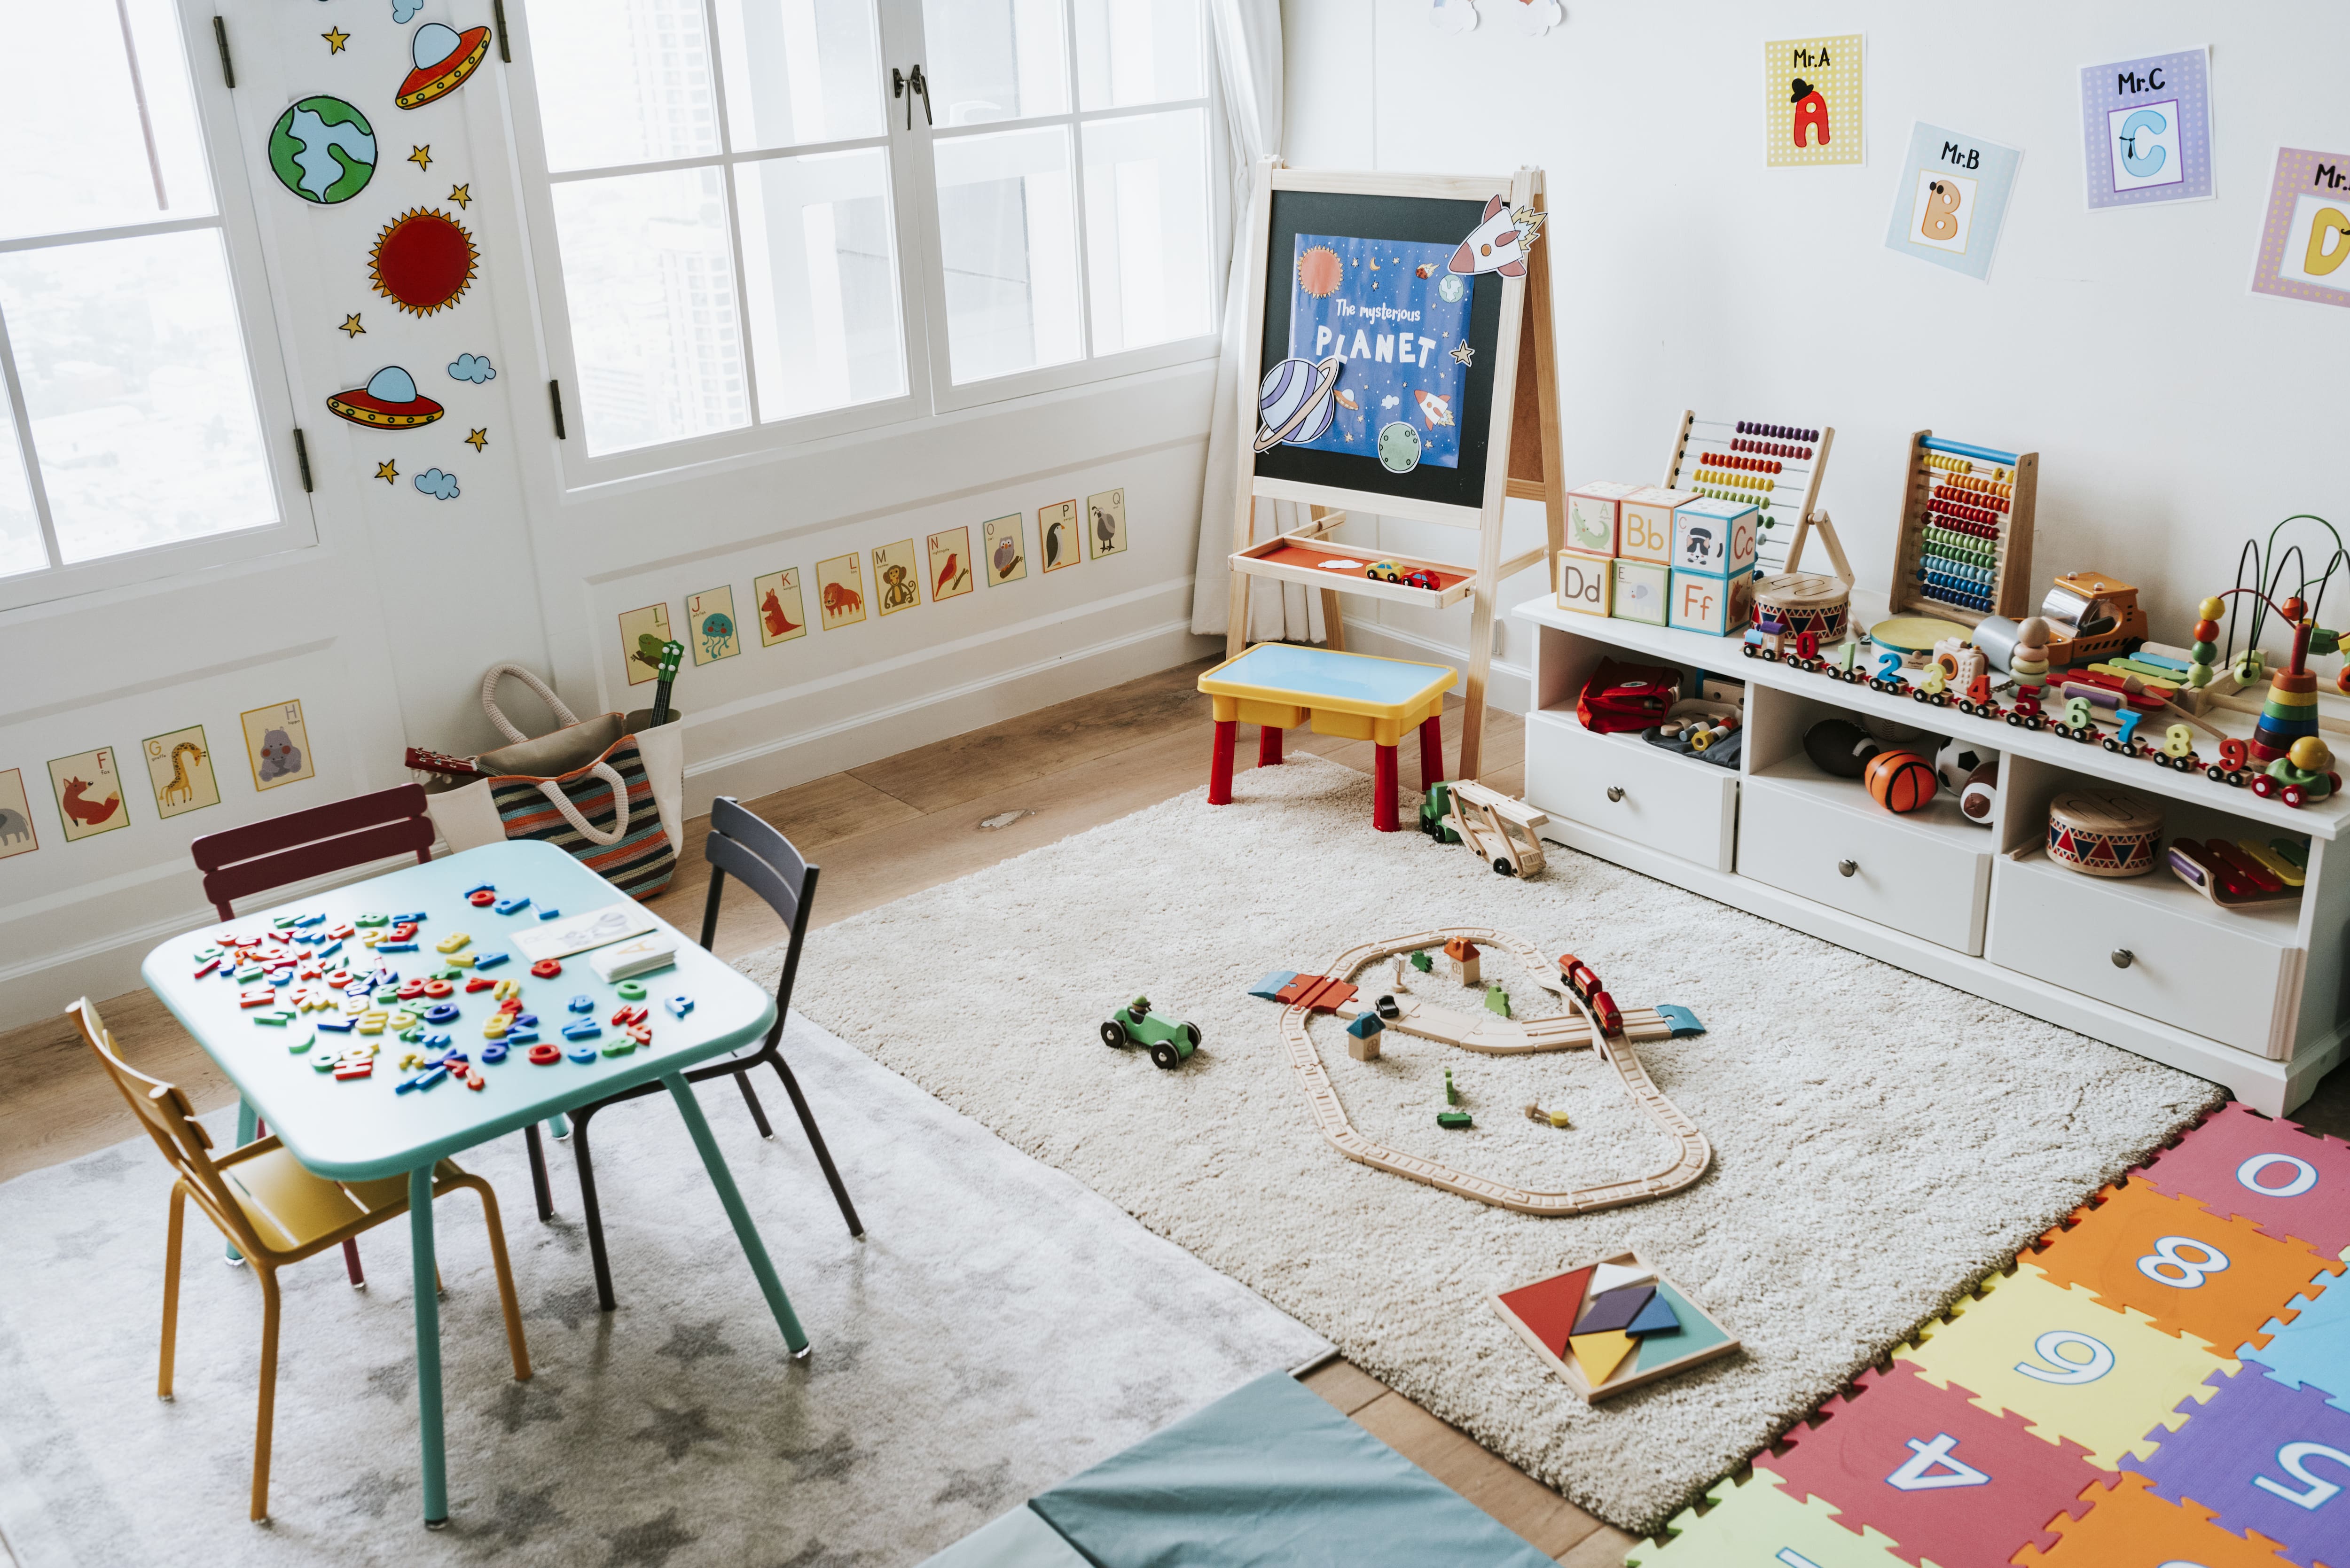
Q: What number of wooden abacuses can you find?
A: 2